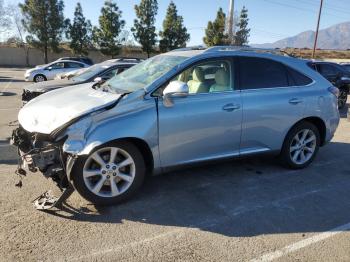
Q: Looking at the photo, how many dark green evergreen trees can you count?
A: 7